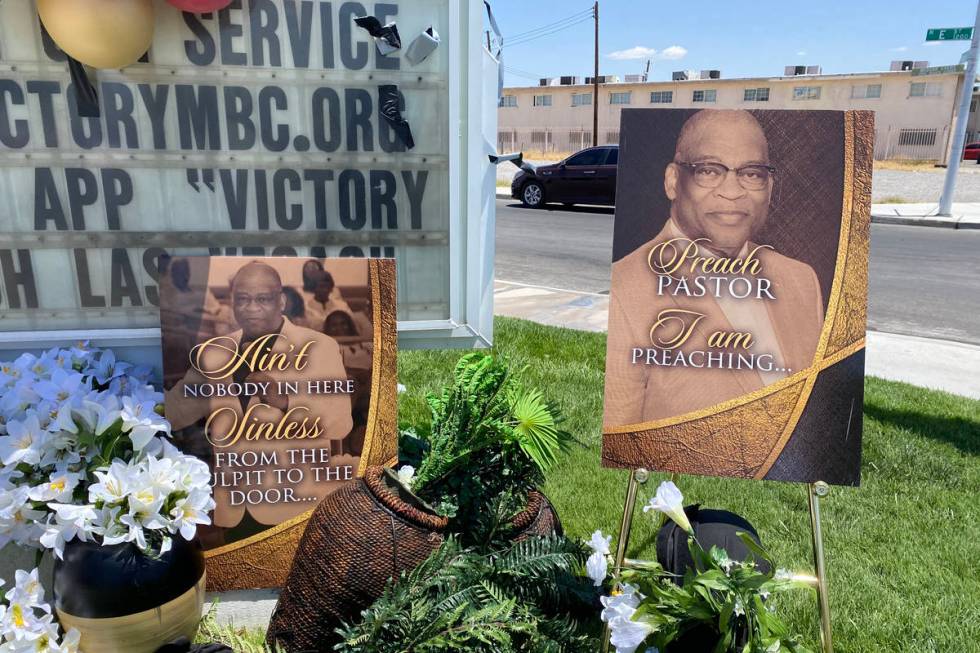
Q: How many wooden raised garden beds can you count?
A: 0